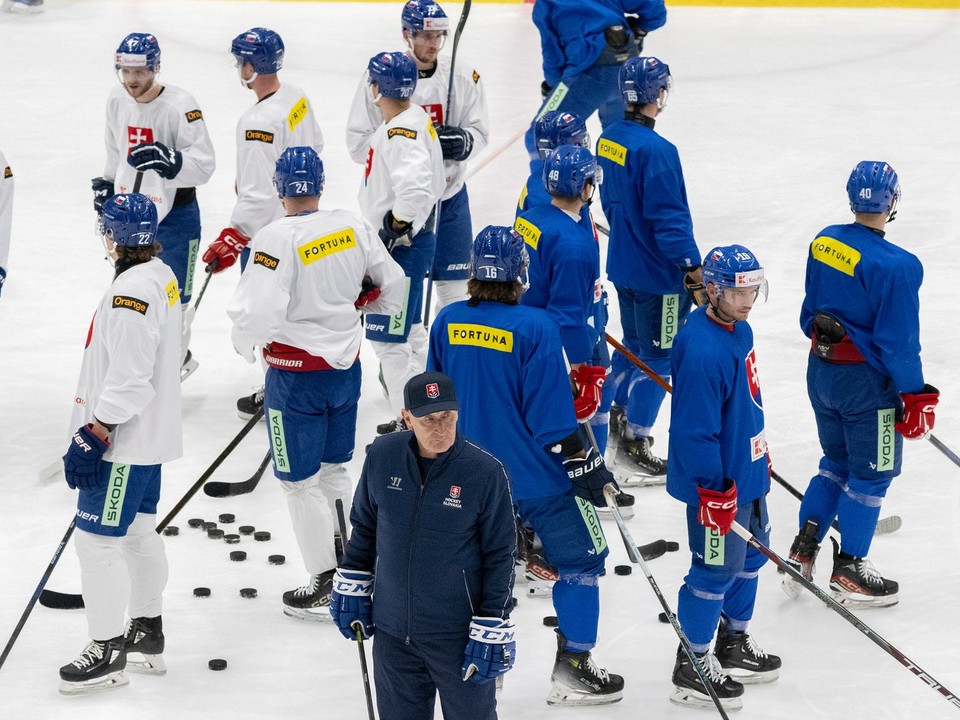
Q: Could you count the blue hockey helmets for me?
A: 12